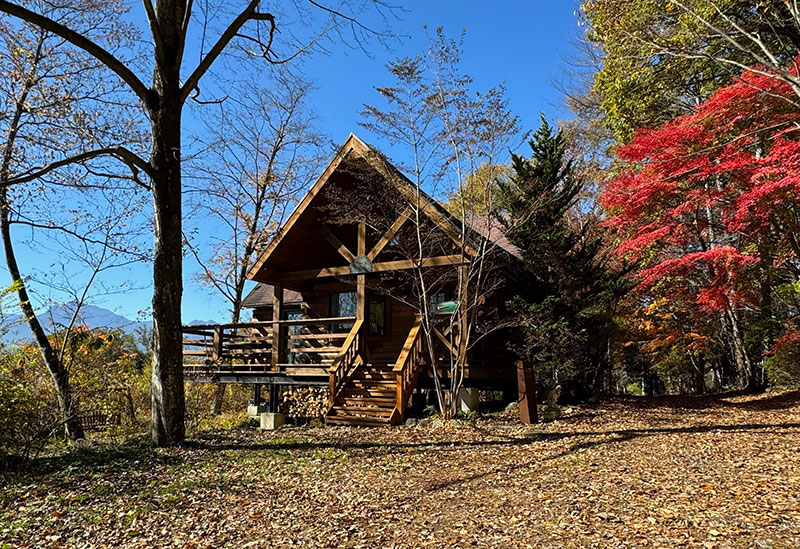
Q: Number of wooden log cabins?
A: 1